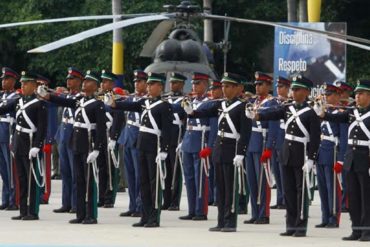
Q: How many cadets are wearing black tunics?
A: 8